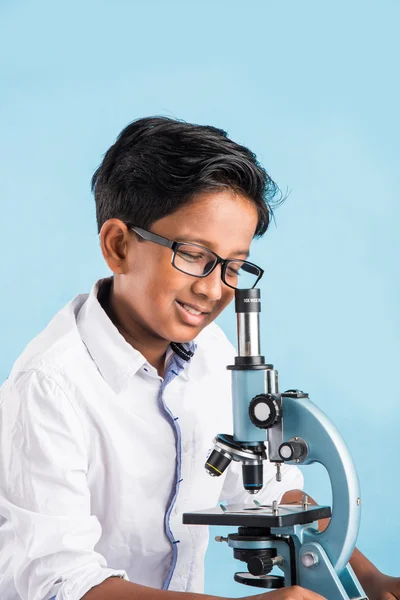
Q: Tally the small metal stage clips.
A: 2